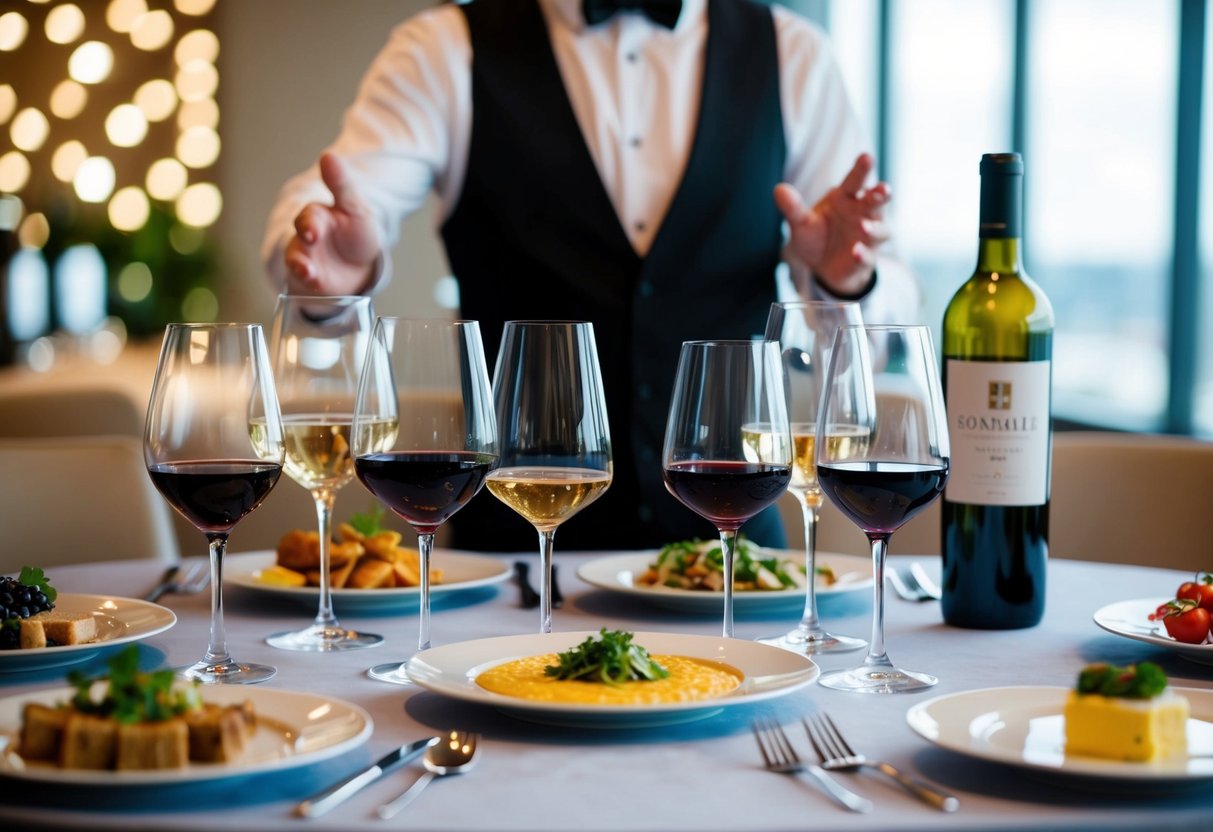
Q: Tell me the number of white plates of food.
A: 7